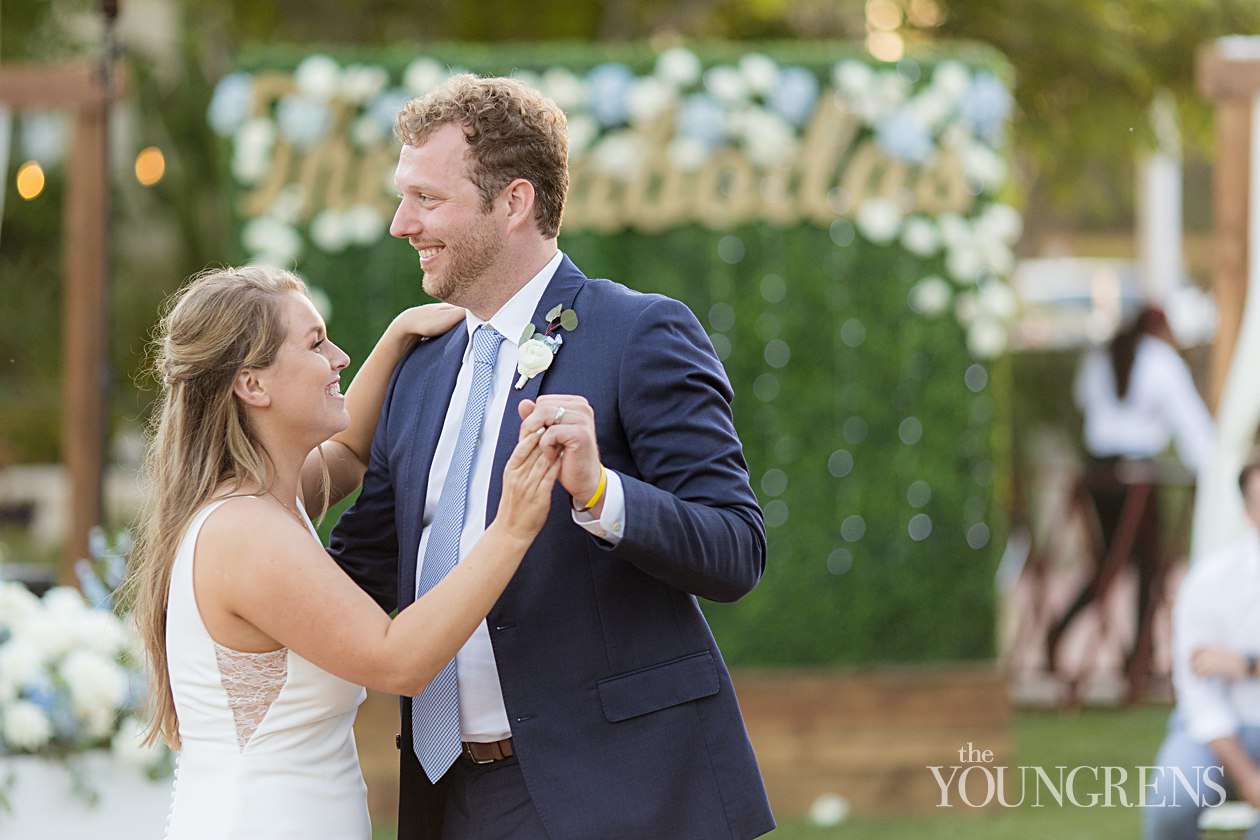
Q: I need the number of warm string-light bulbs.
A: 2